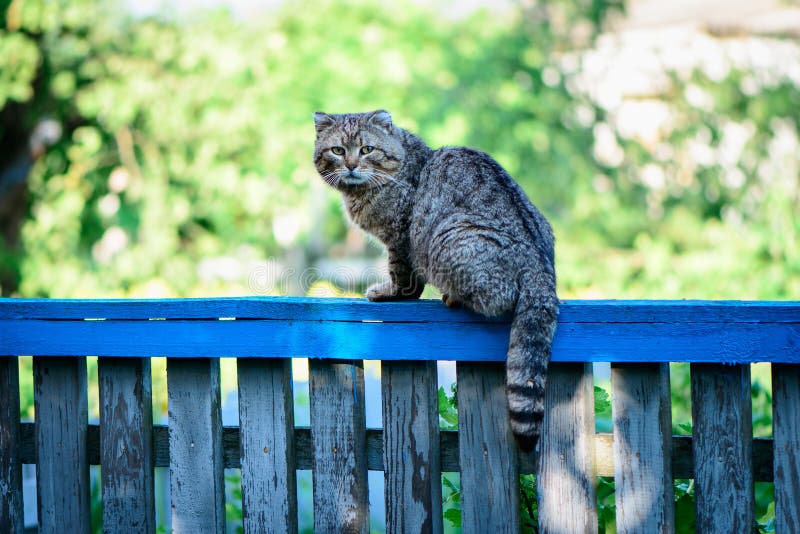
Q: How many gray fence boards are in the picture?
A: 12